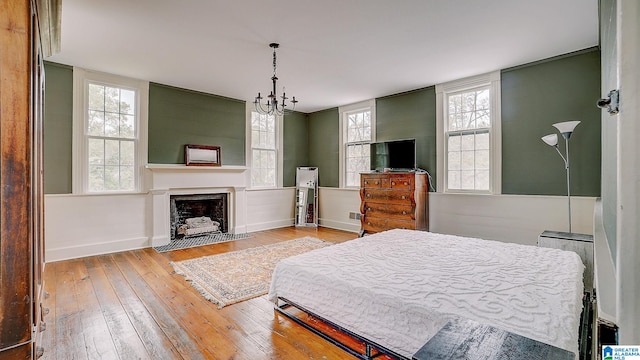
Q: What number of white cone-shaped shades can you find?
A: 2